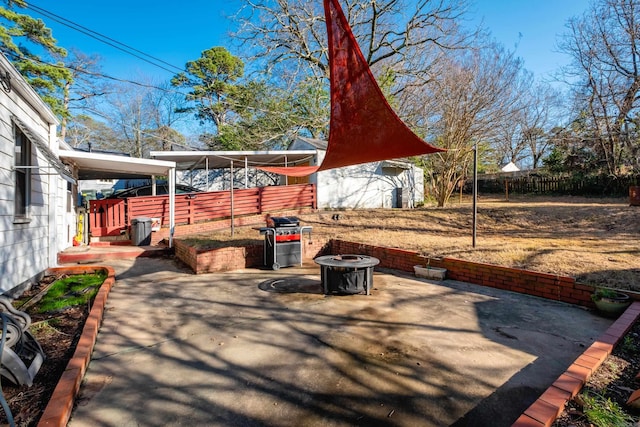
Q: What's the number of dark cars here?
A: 1